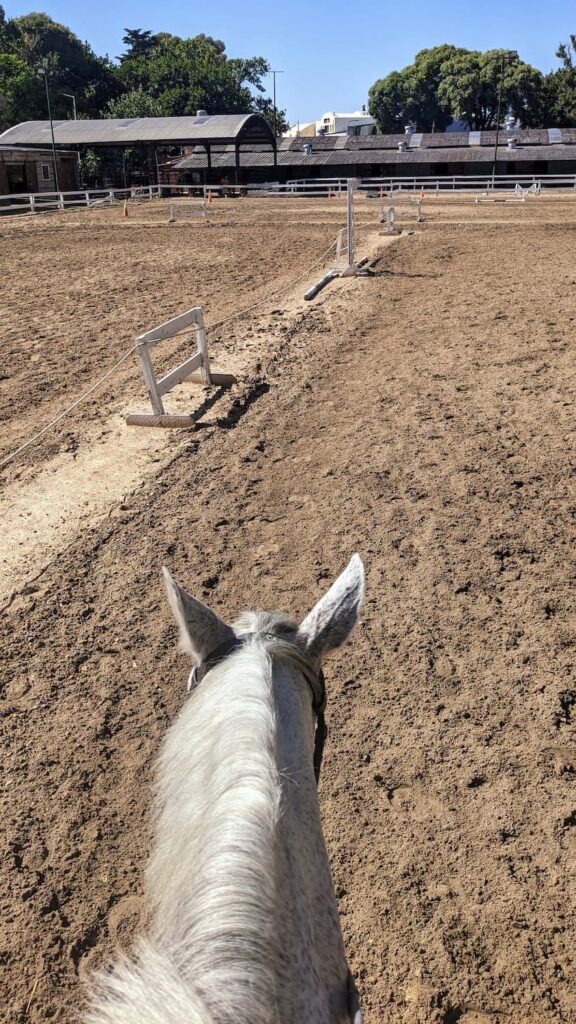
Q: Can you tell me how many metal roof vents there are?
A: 7